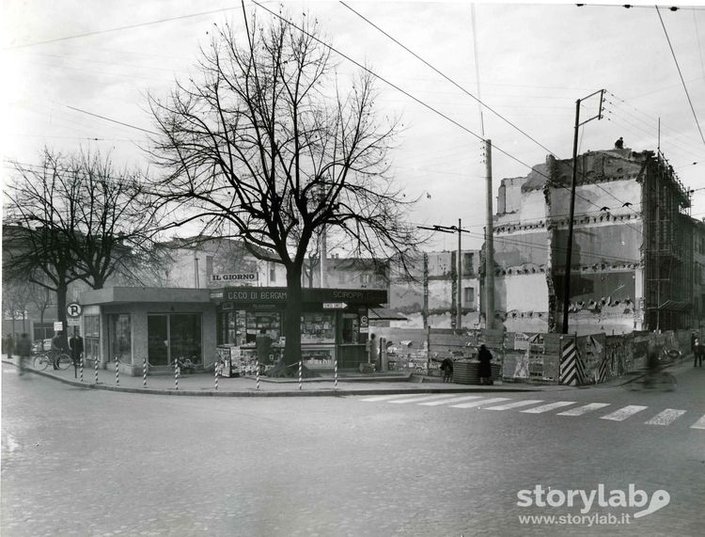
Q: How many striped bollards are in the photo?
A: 9